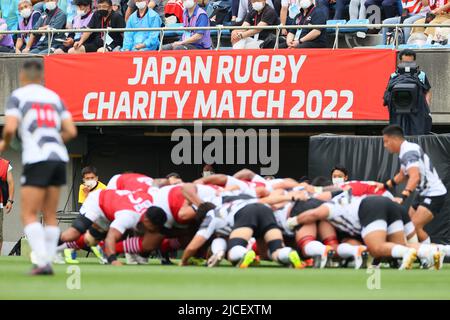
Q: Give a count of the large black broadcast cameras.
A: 1